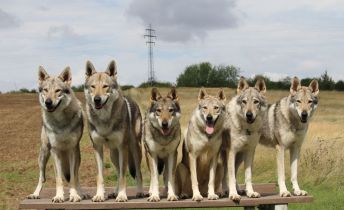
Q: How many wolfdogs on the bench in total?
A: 6